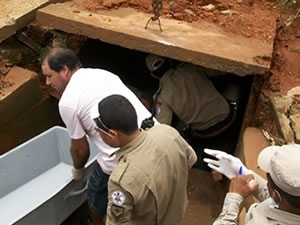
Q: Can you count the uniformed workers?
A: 3